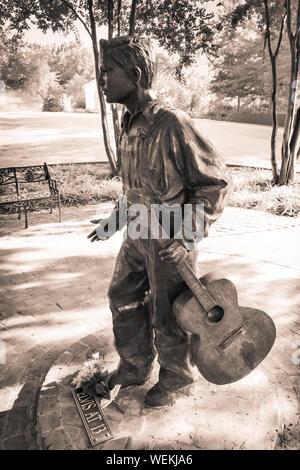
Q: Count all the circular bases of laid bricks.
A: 1